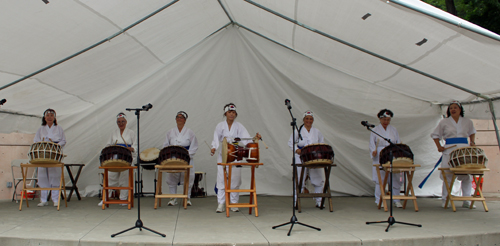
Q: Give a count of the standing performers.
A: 7